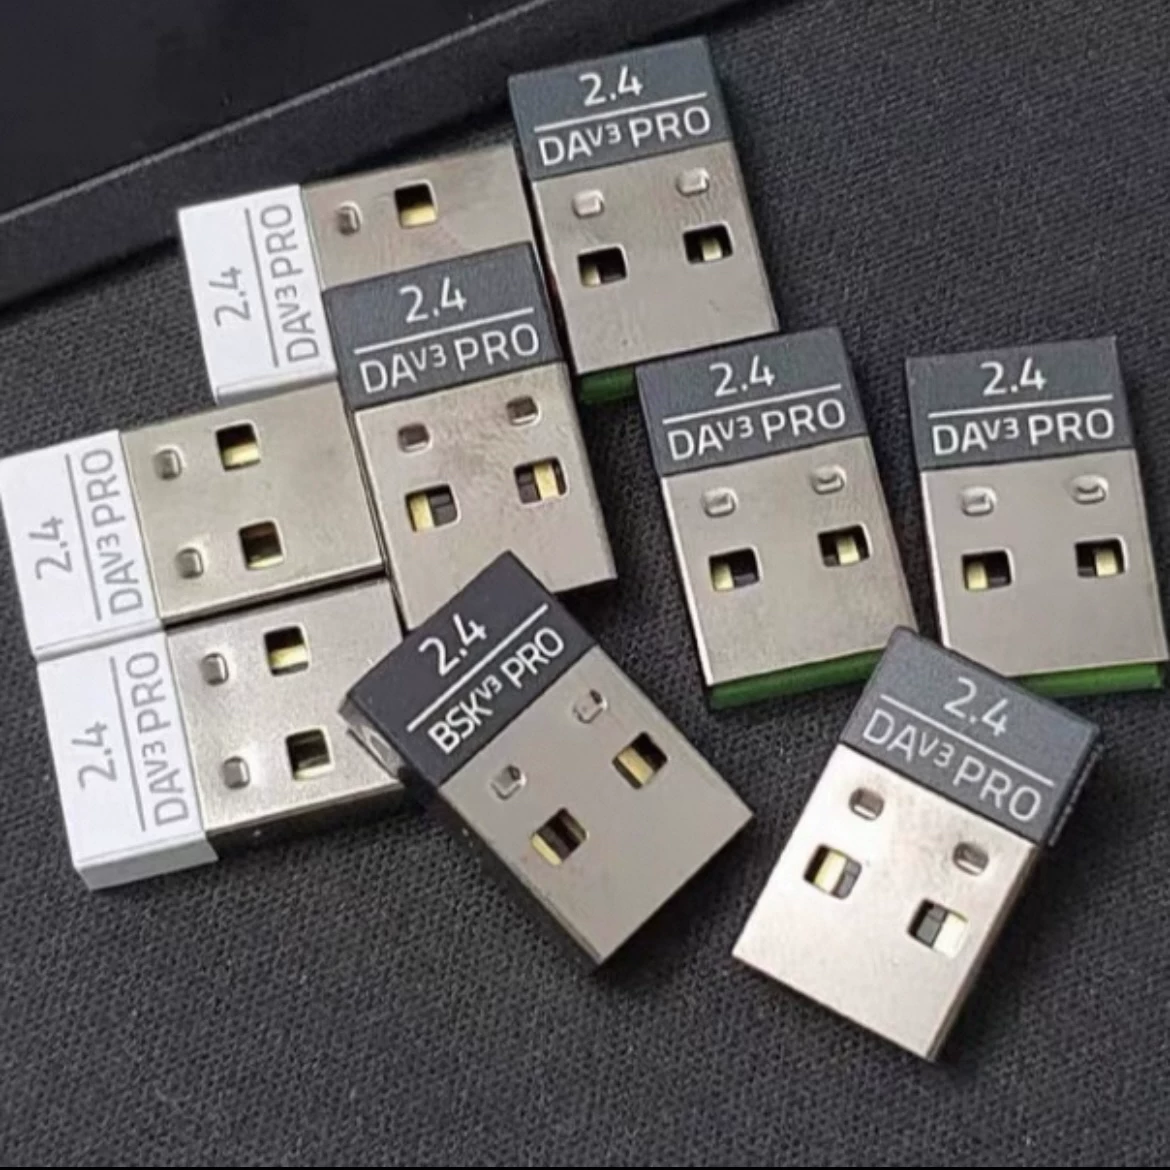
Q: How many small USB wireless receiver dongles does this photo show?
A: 9